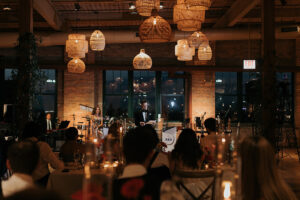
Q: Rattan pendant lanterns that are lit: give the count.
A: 11